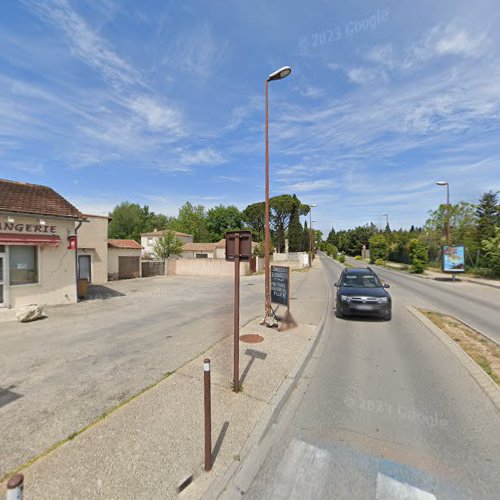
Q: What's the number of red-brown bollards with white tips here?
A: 2